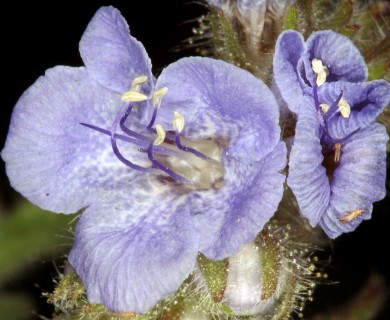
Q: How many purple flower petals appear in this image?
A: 10